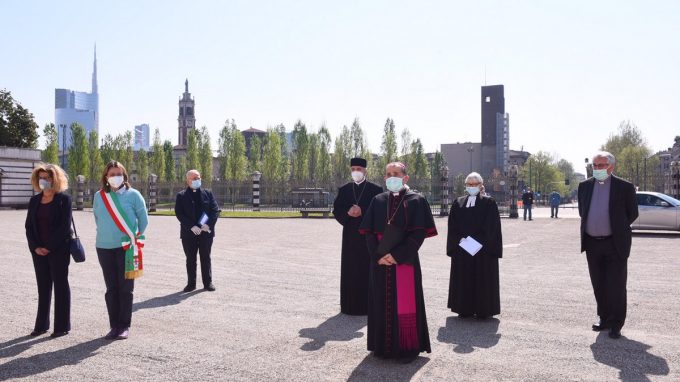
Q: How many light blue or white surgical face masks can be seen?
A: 7